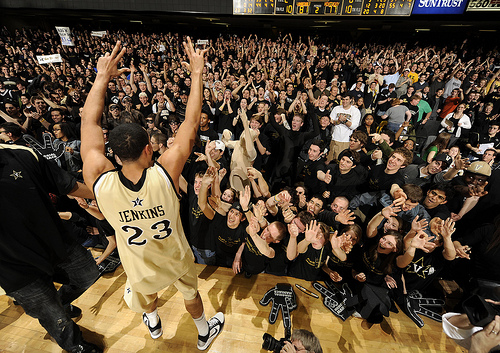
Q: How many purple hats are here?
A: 0